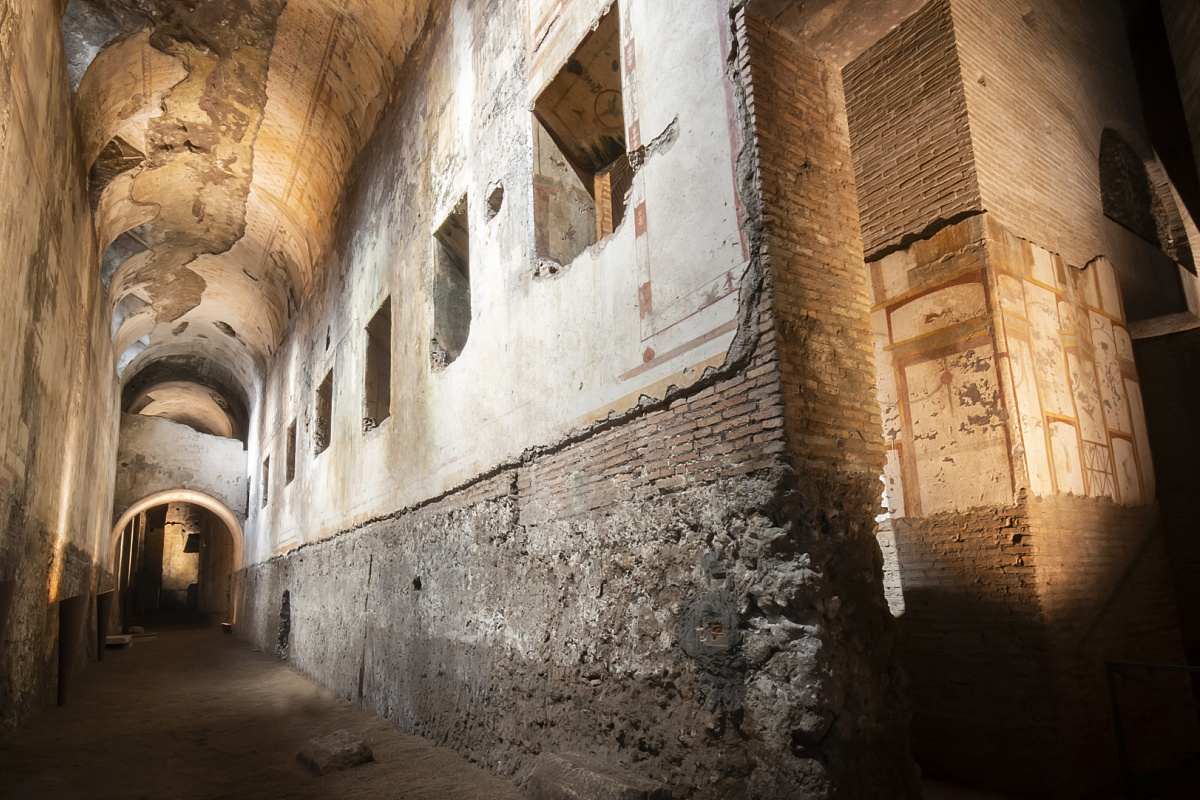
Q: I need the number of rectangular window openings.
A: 6